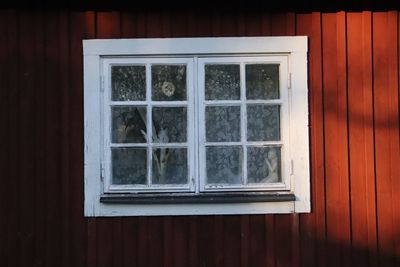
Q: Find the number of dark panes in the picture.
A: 12